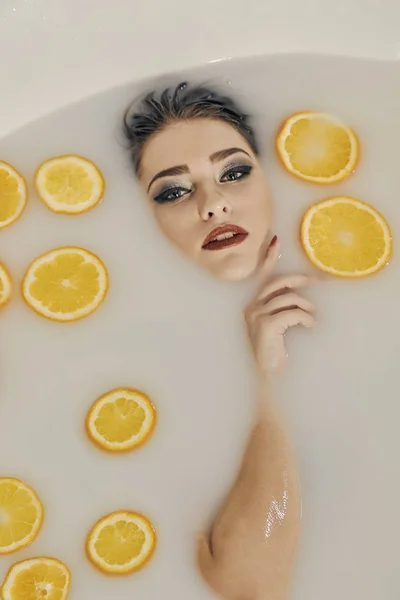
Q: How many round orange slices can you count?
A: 10